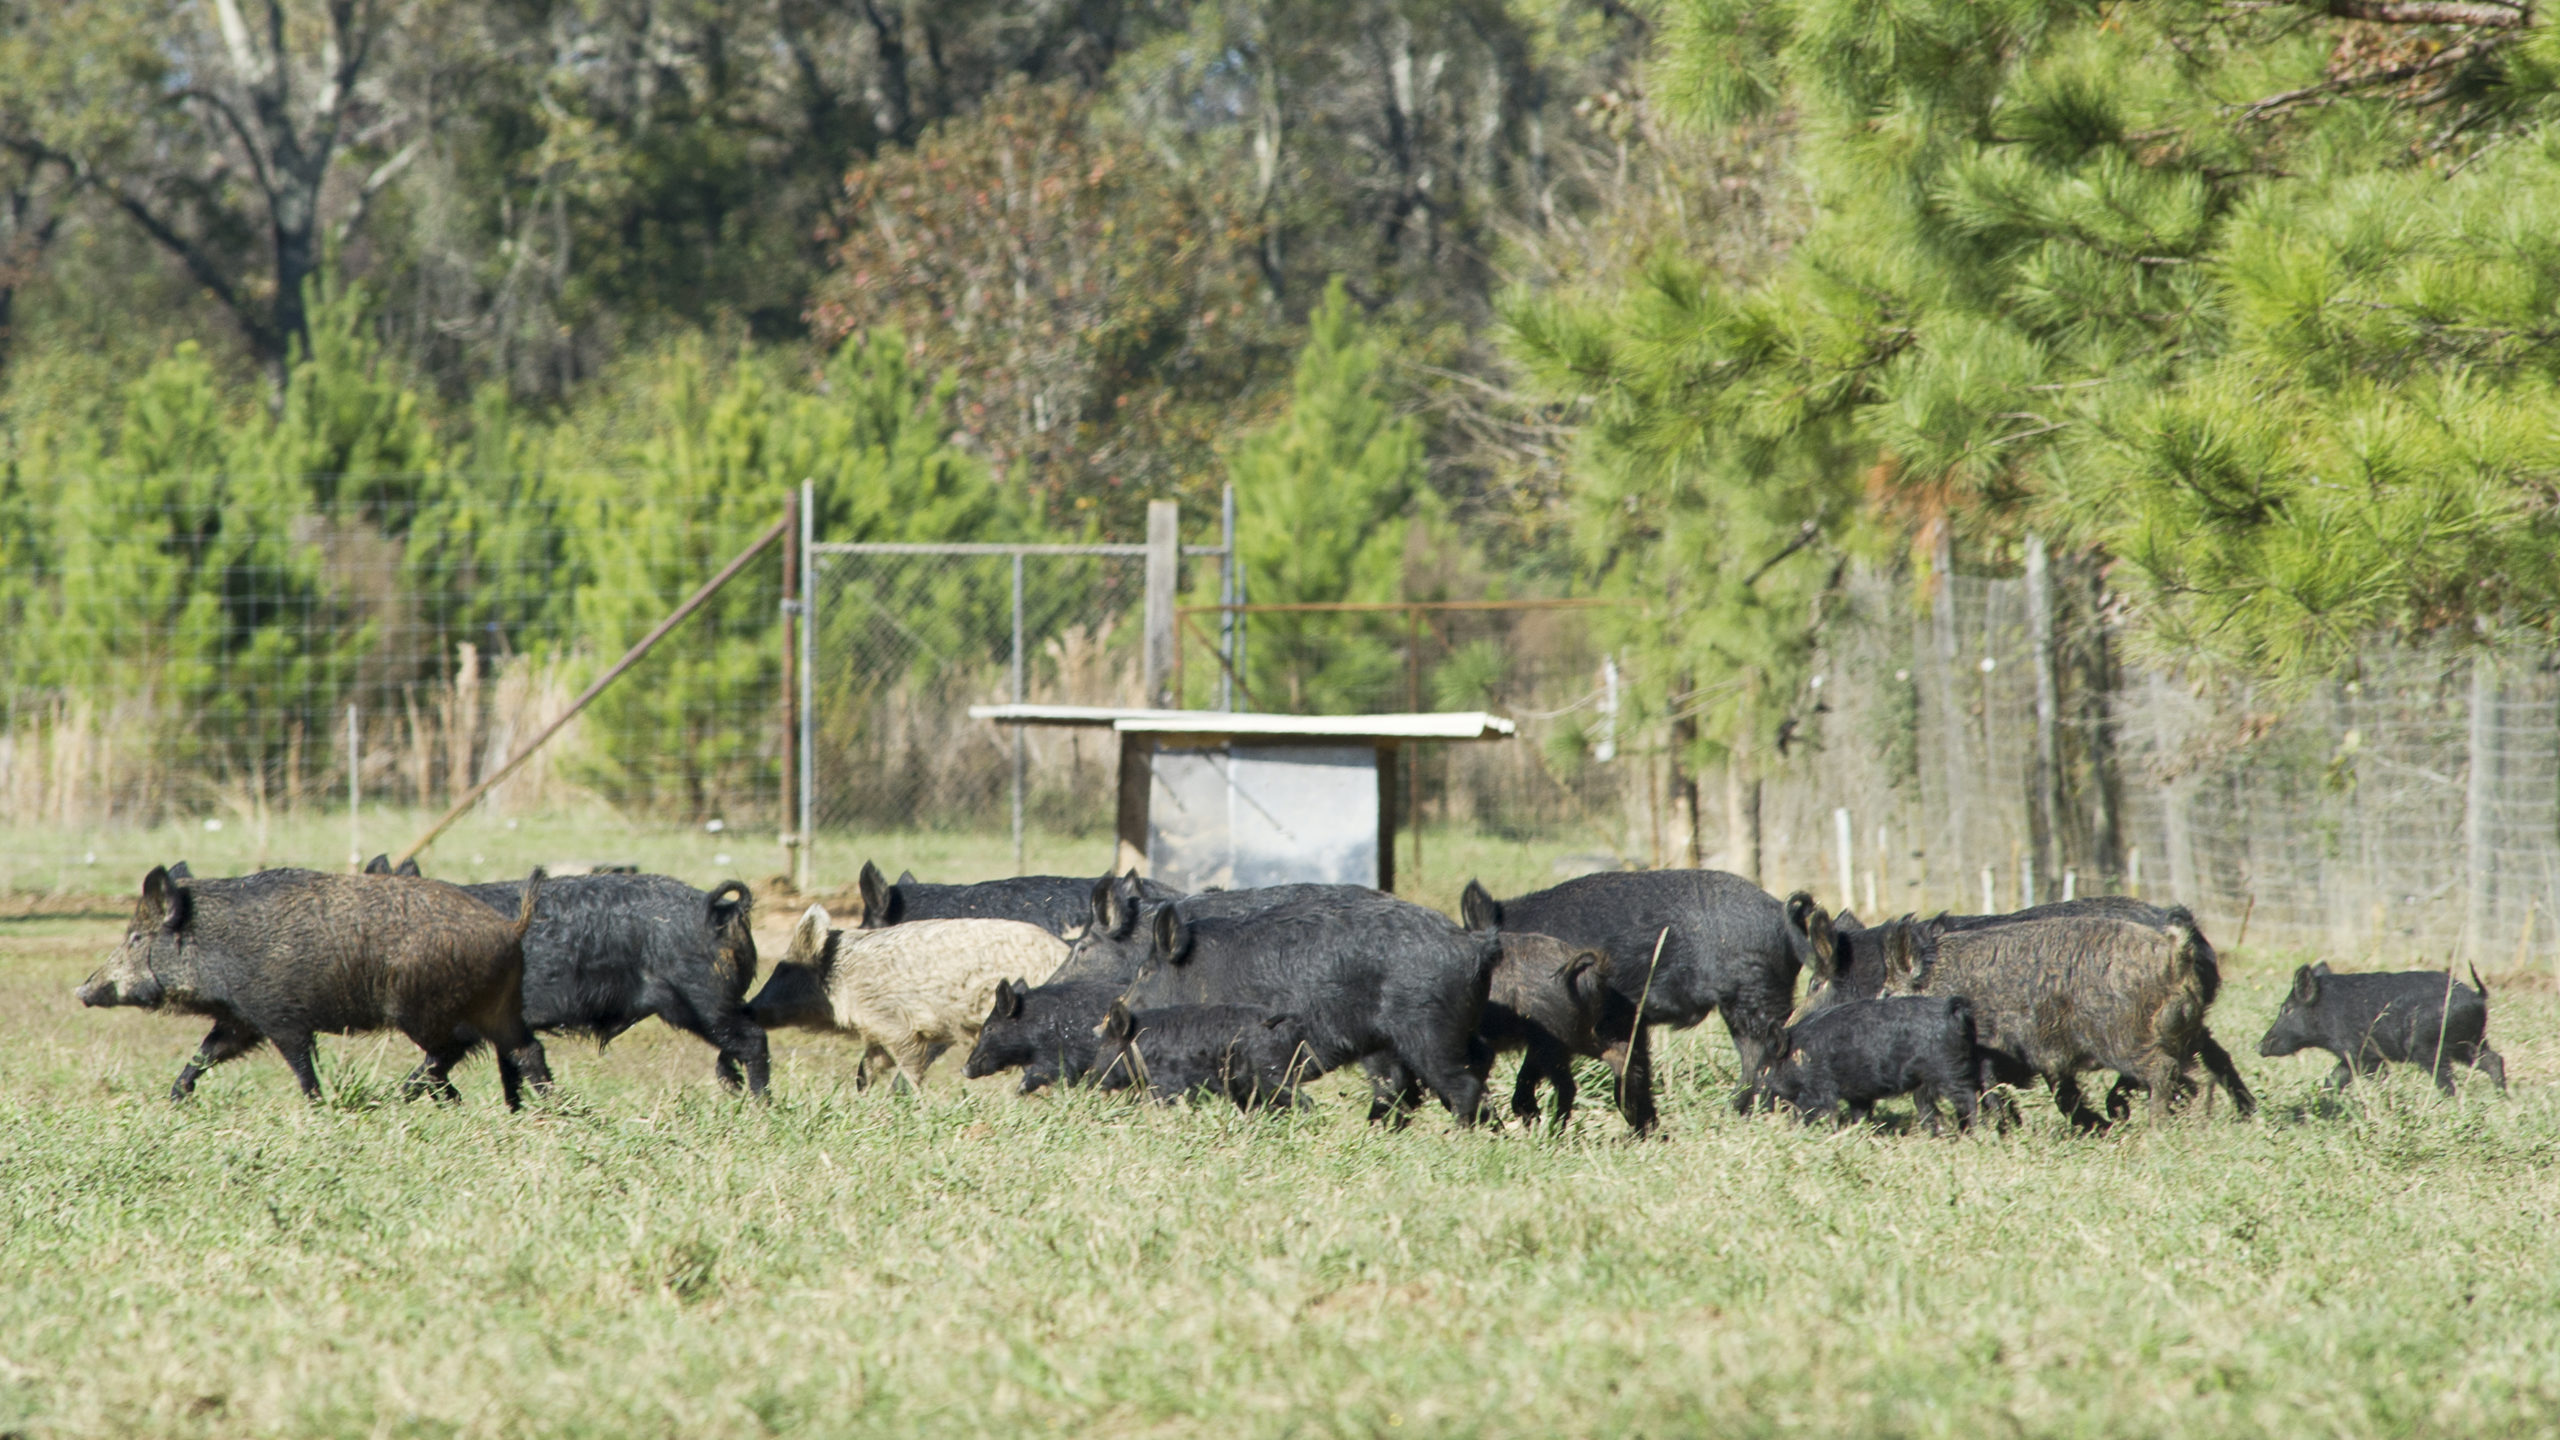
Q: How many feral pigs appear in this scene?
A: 14